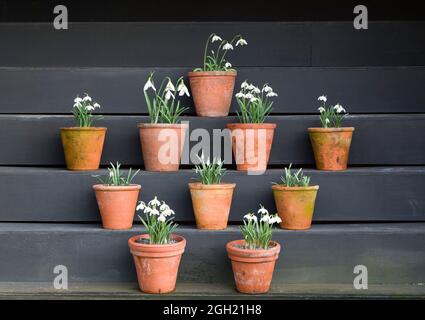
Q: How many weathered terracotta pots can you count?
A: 10